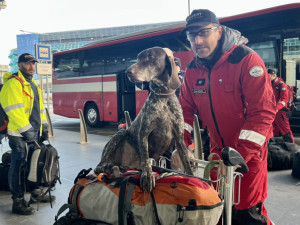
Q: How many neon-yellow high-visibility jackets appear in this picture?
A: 1